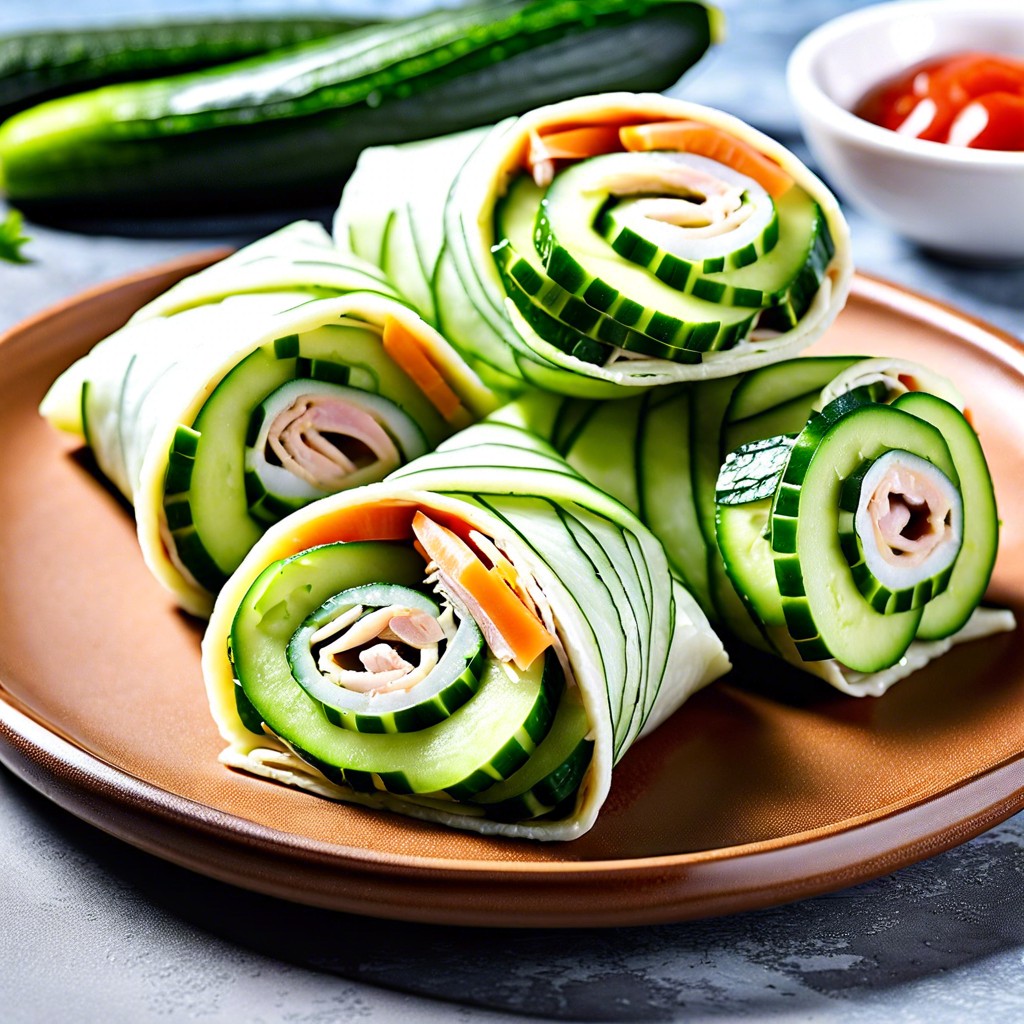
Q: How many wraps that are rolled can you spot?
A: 4